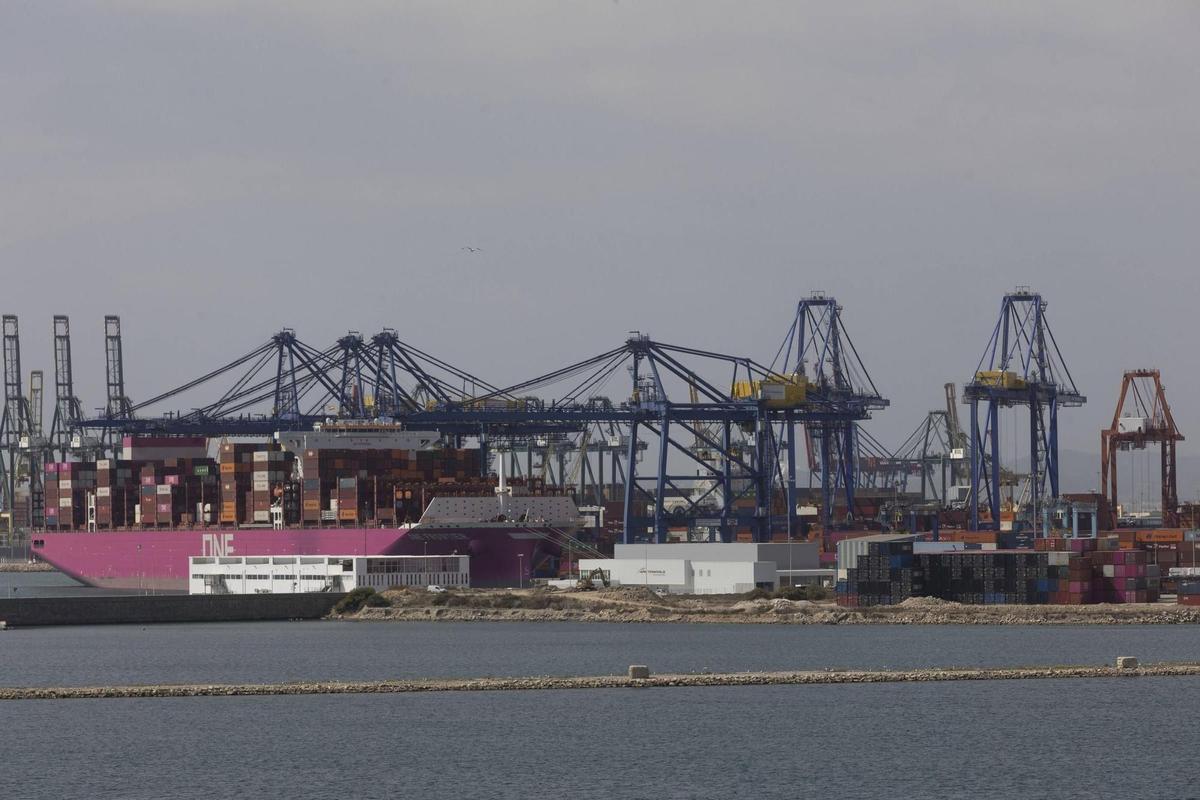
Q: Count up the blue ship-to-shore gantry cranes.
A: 6